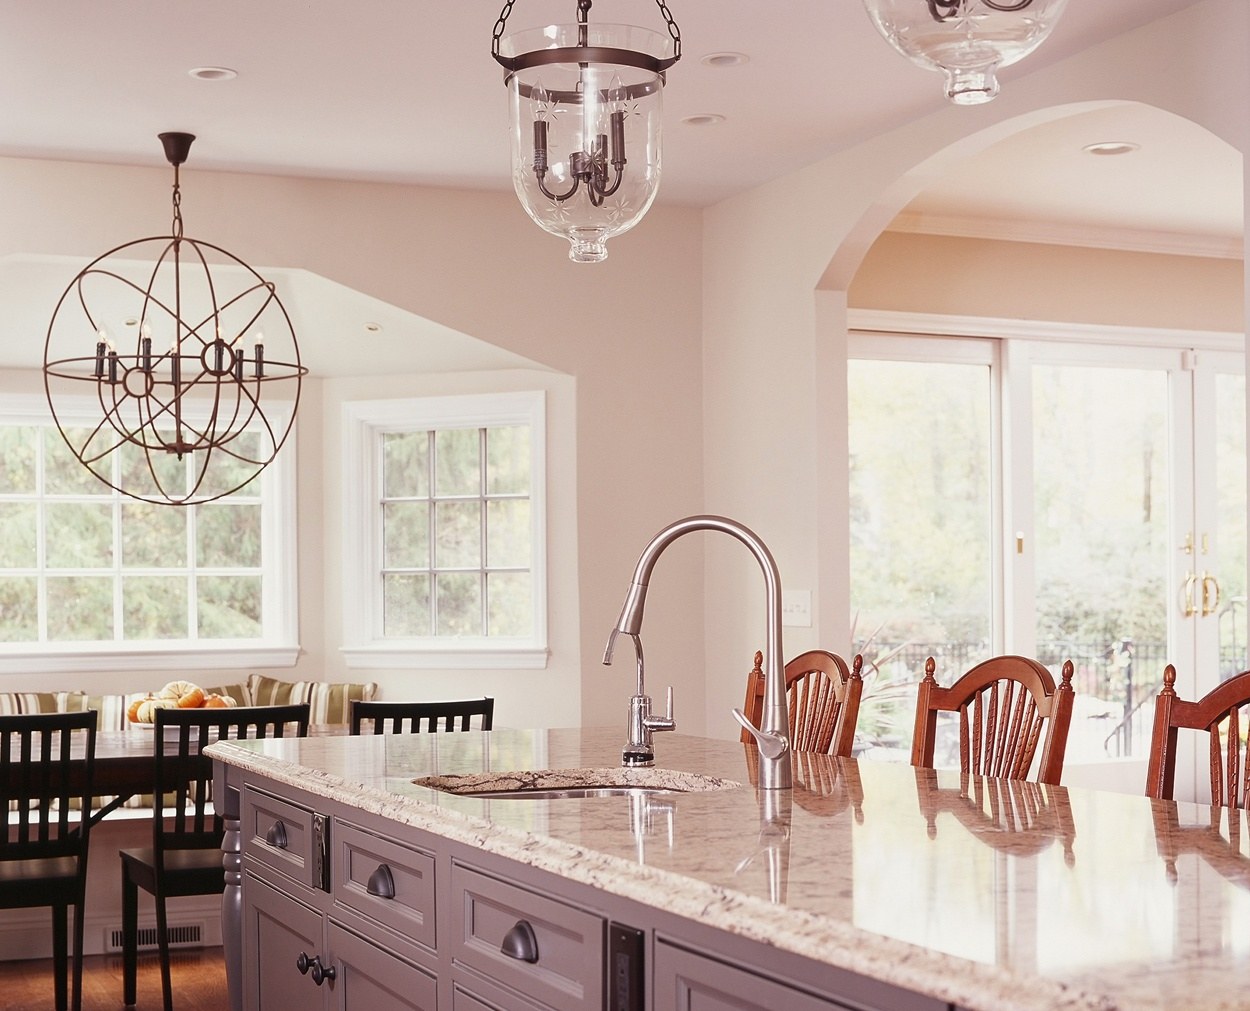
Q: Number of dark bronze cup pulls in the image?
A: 3